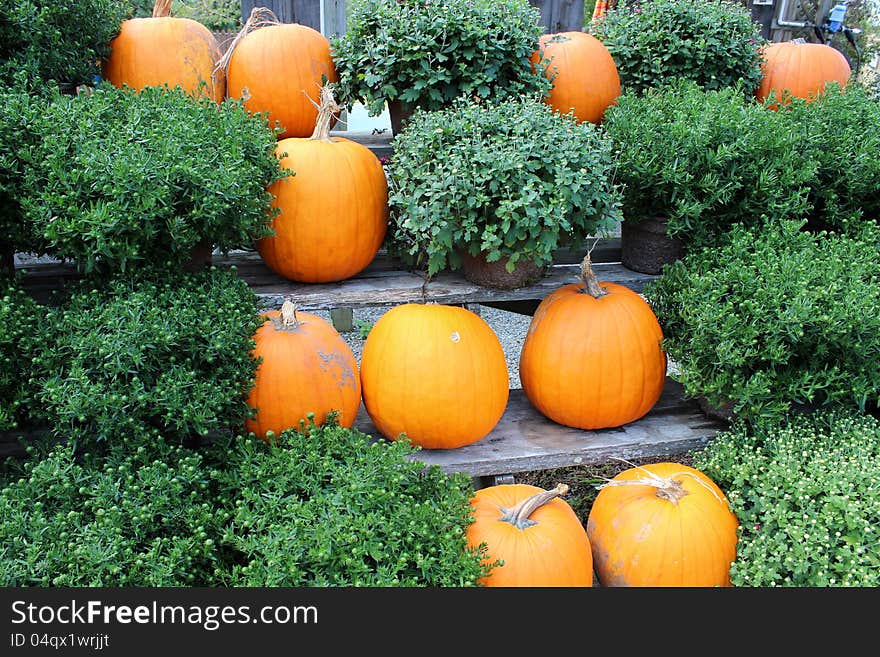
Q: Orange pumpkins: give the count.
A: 10